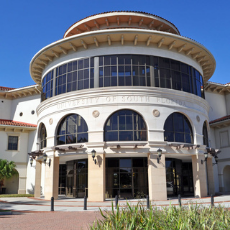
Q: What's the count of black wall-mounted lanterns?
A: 6